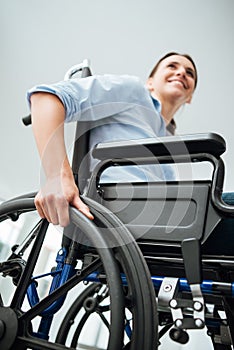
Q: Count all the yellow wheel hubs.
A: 0